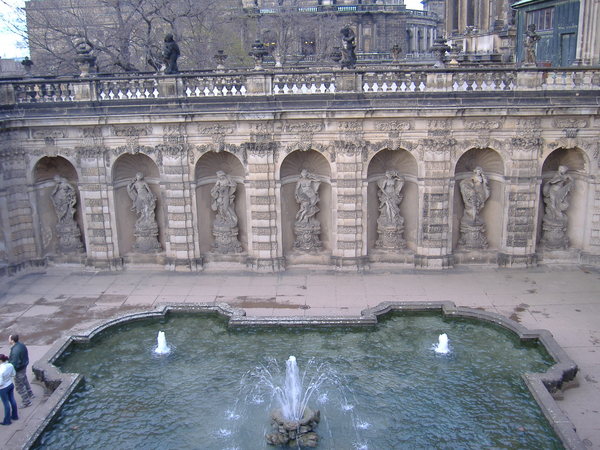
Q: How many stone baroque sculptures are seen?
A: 7